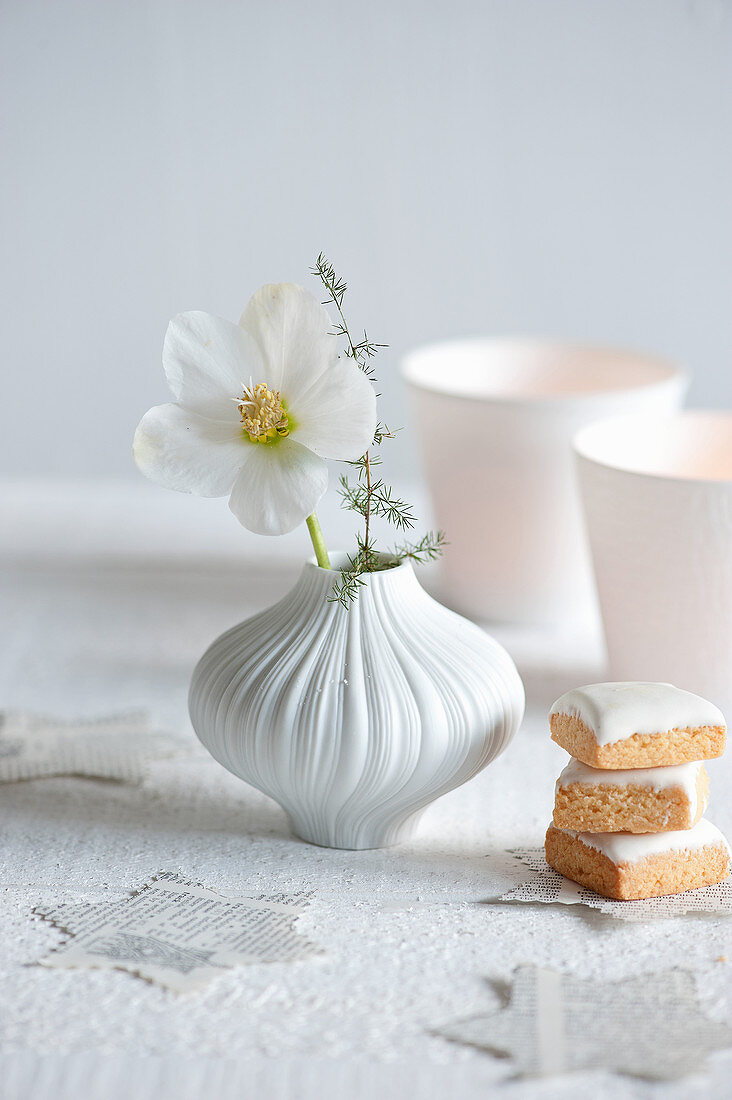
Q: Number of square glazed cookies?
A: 3